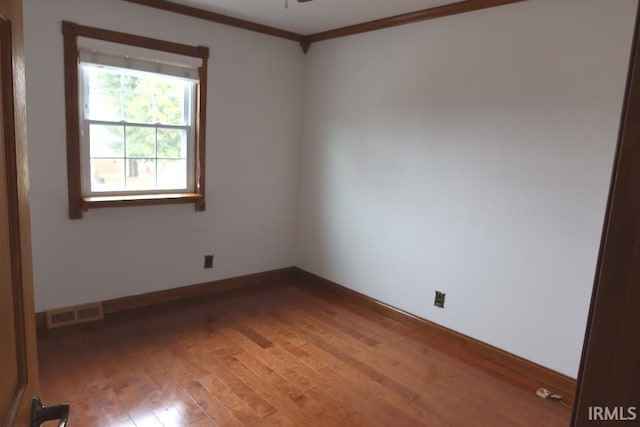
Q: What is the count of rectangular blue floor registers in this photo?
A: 0